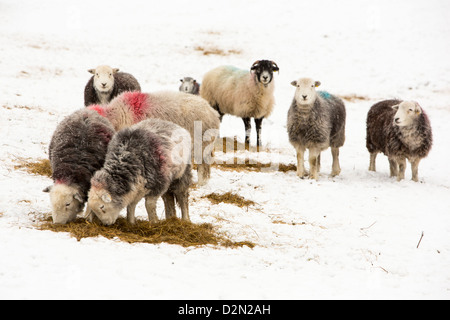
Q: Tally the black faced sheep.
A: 1